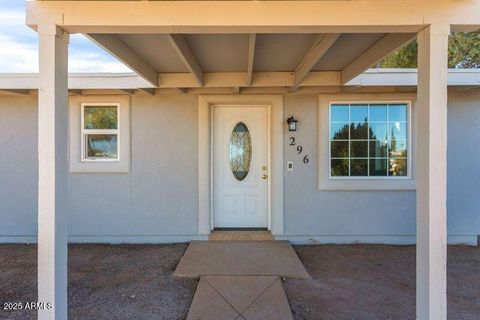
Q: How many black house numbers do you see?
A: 3